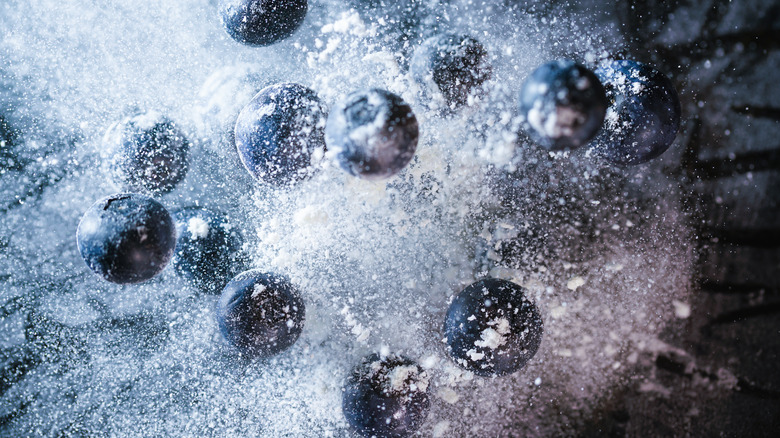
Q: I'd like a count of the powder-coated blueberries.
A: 12